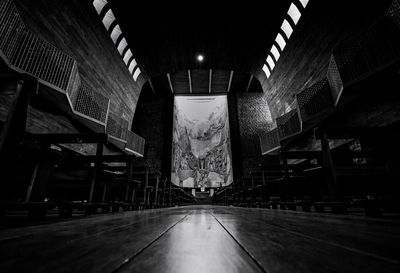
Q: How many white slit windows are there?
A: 14